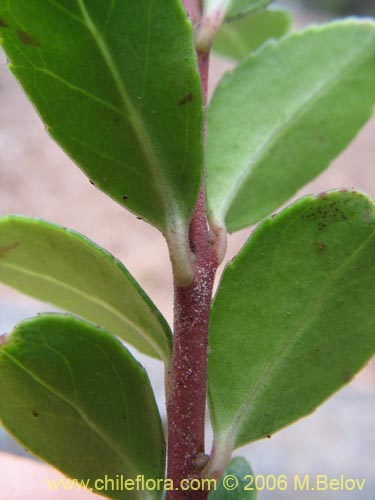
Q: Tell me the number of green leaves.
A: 8